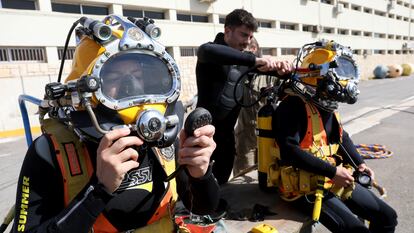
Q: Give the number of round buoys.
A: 3